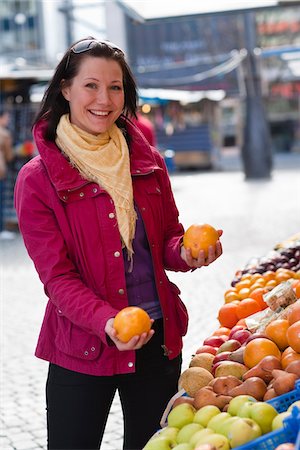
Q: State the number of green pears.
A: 0